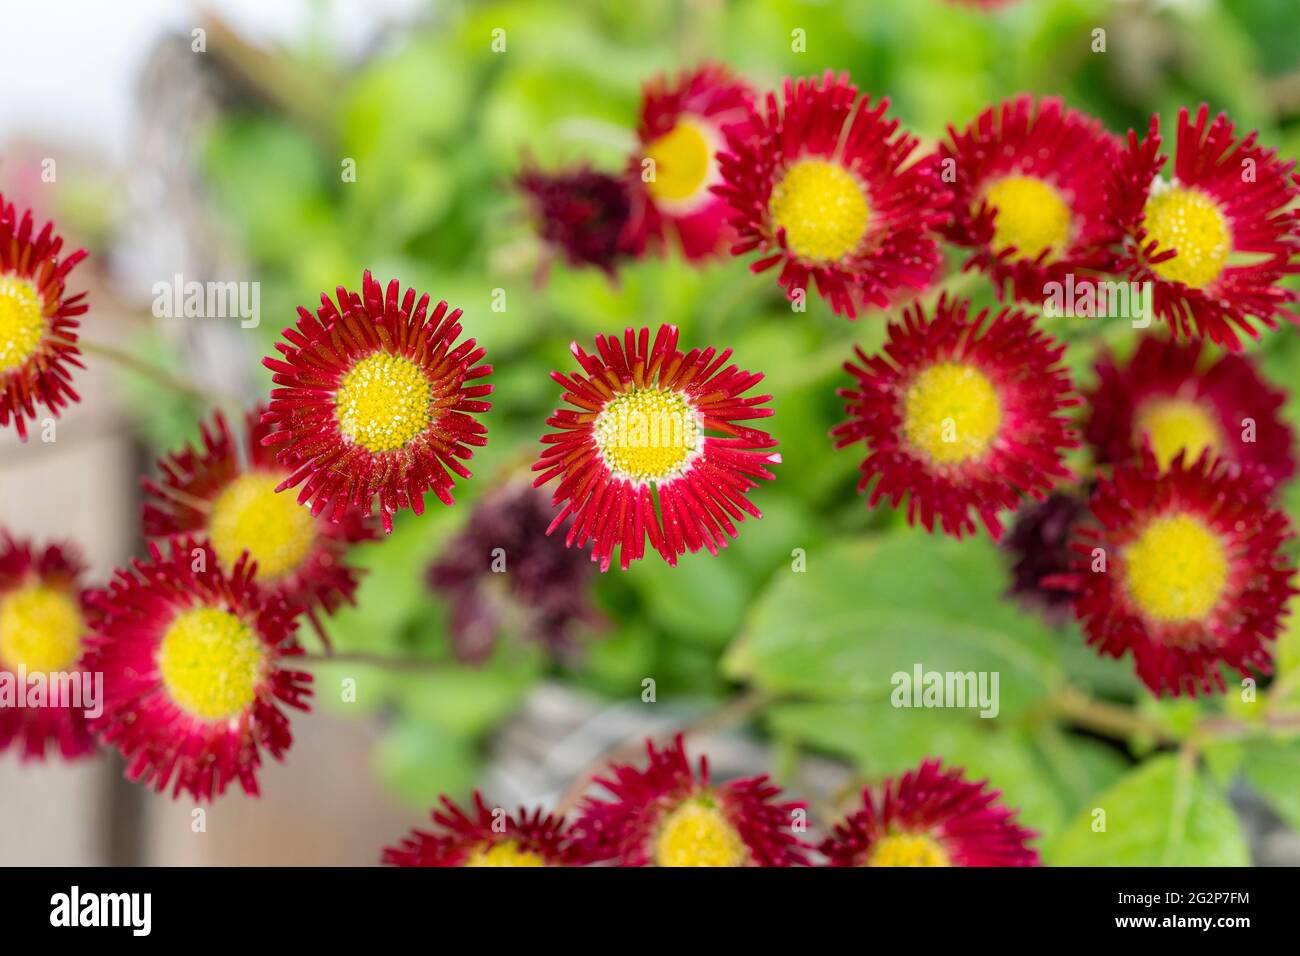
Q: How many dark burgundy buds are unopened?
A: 3